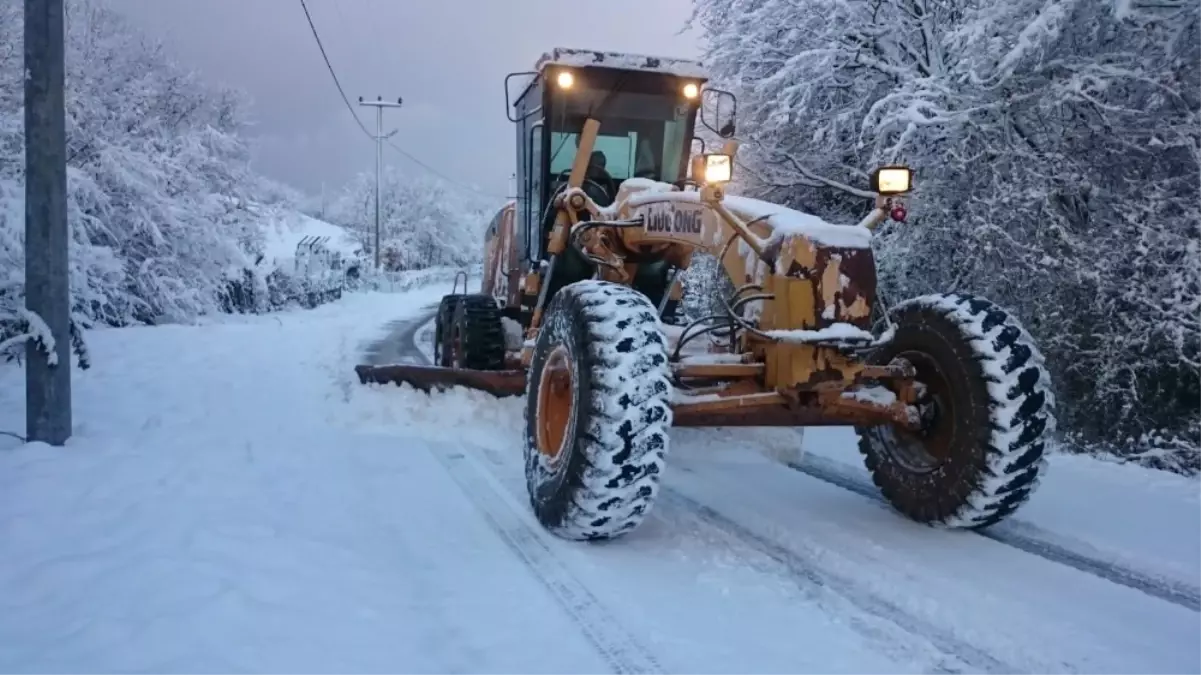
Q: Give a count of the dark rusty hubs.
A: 1